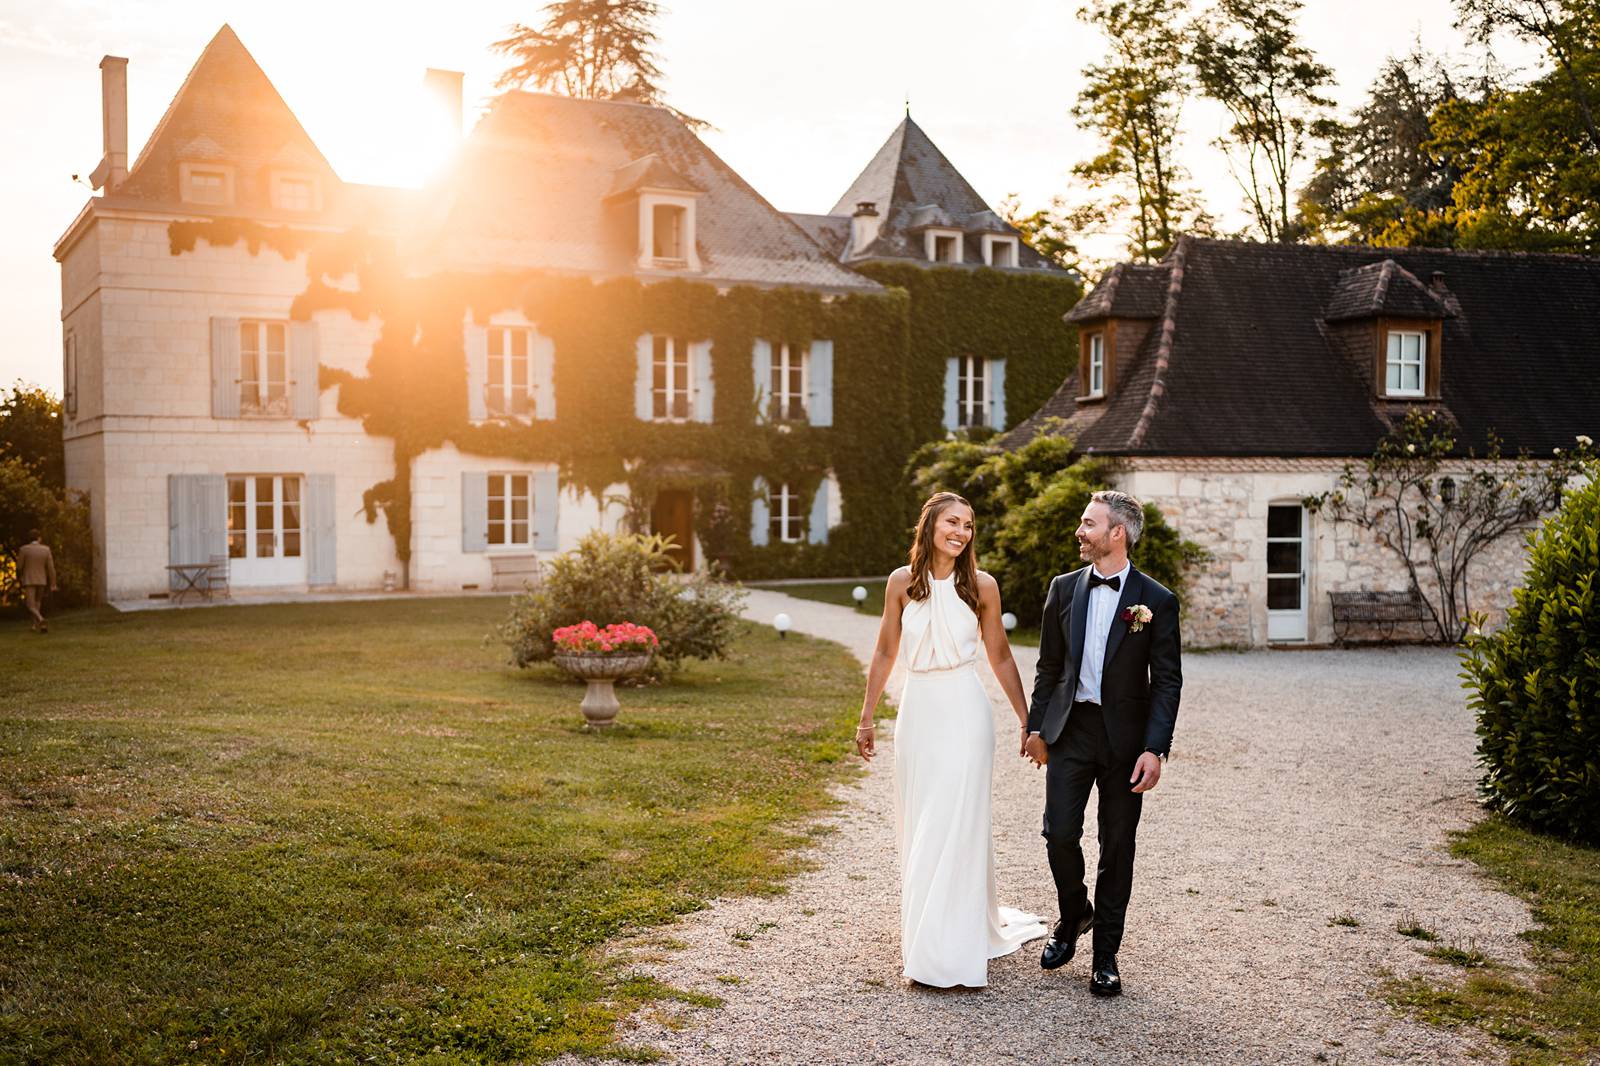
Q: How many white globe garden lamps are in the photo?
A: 3